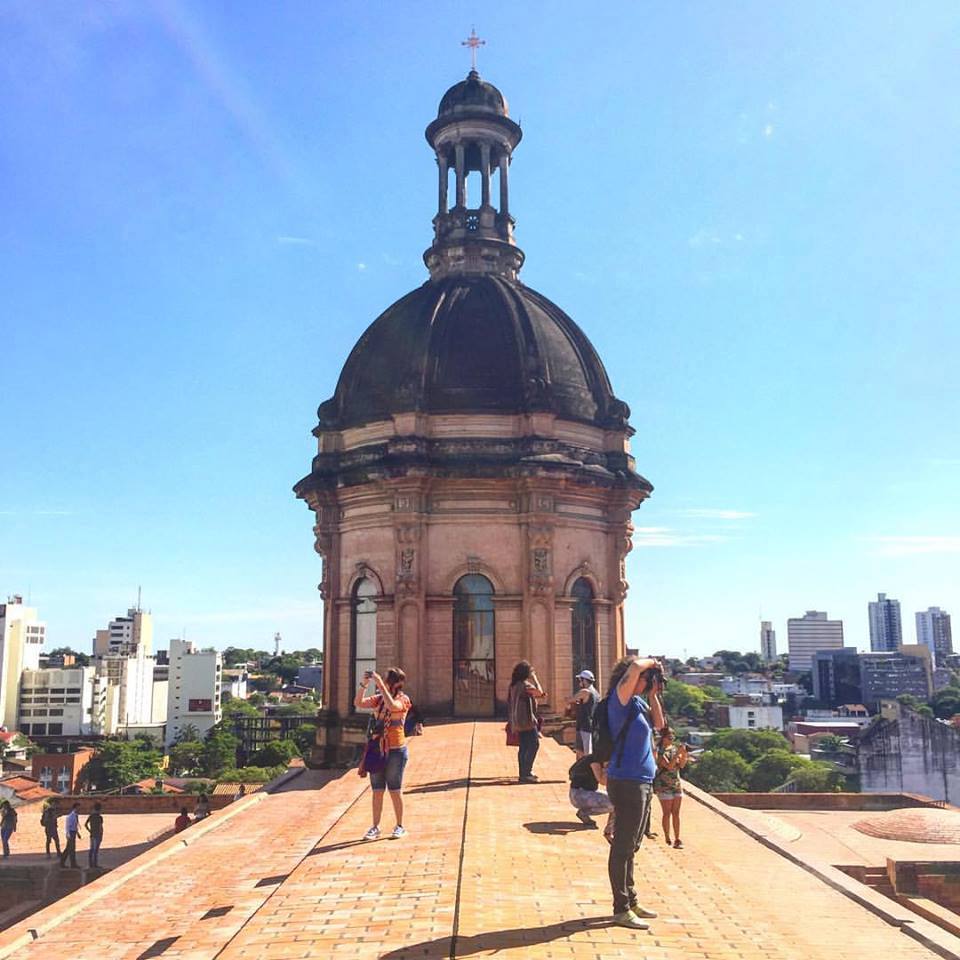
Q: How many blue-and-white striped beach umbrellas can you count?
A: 0